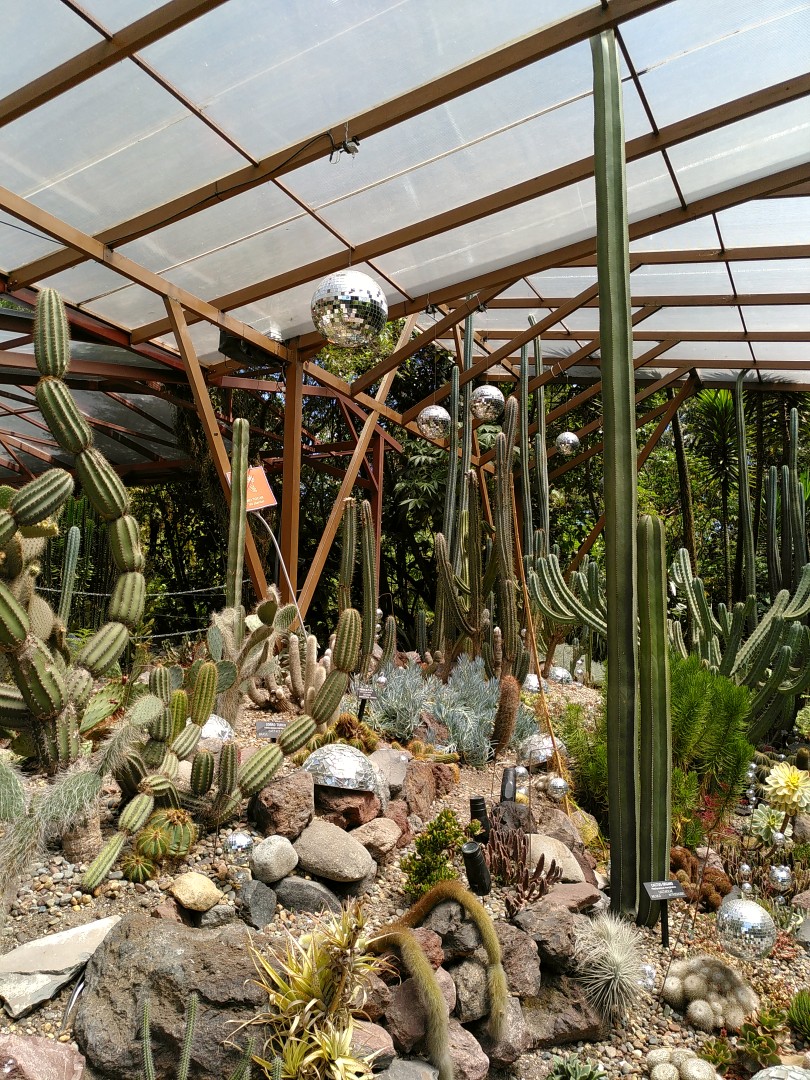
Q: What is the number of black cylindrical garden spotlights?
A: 3